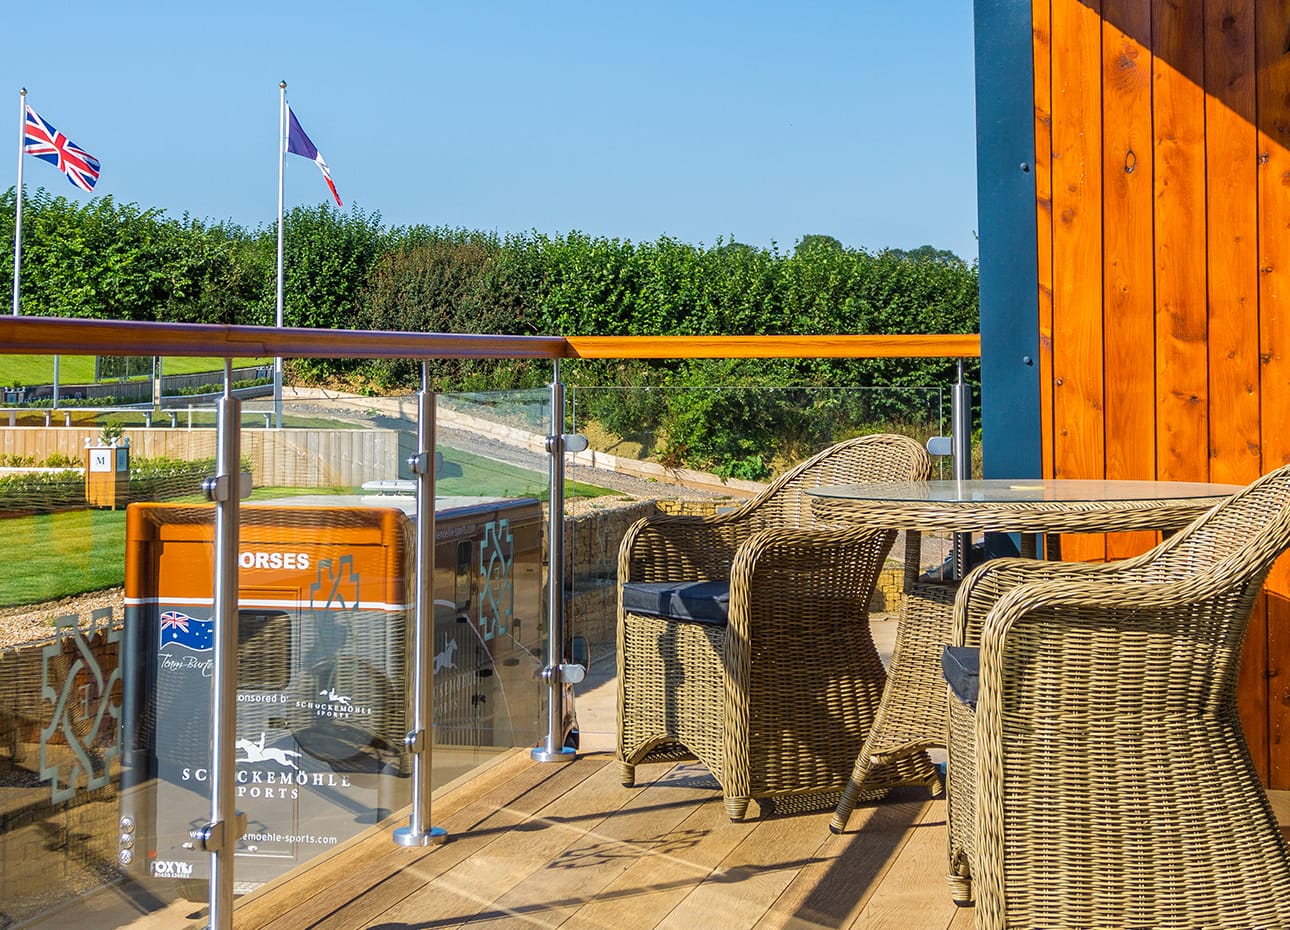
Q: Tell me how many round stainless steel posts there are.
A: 4